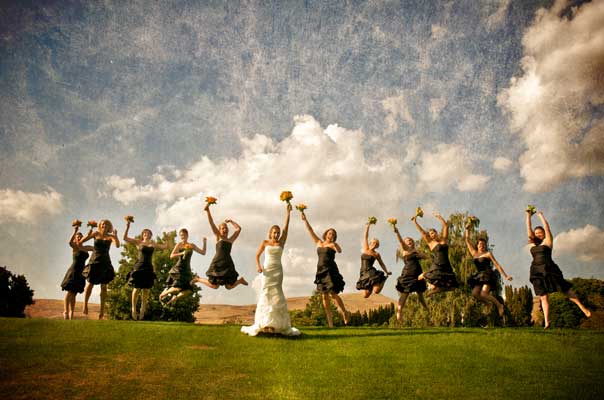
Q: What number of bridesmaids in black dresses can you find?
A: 11